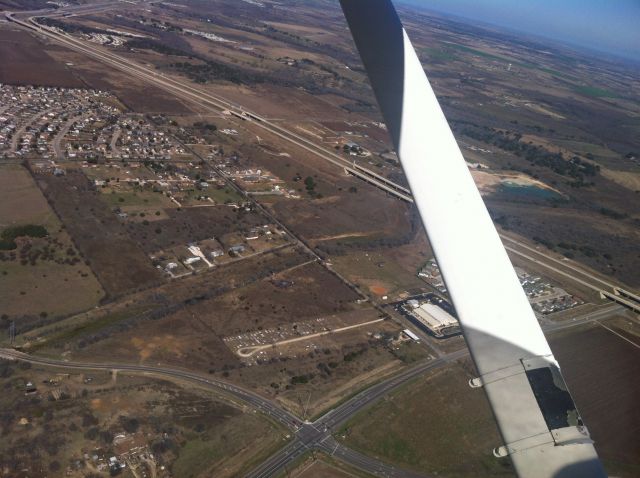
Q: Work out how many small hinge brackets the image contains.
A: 2